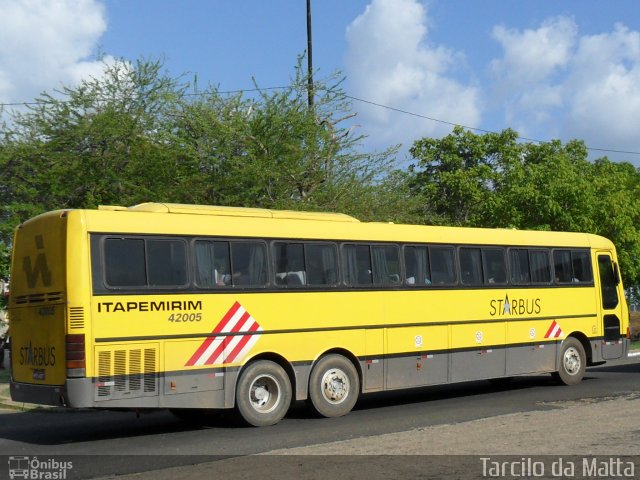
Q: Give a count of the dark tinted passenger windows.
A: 8